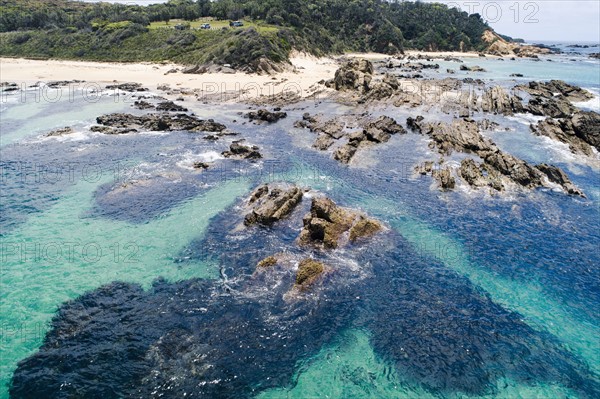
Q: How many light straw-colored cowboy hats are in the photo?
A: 0